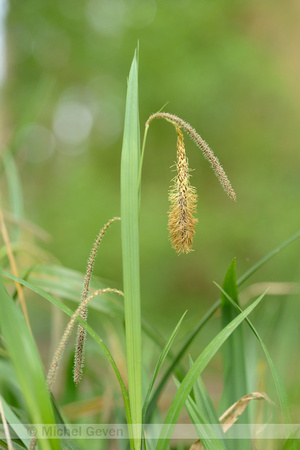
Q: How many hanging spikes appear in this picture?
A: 4